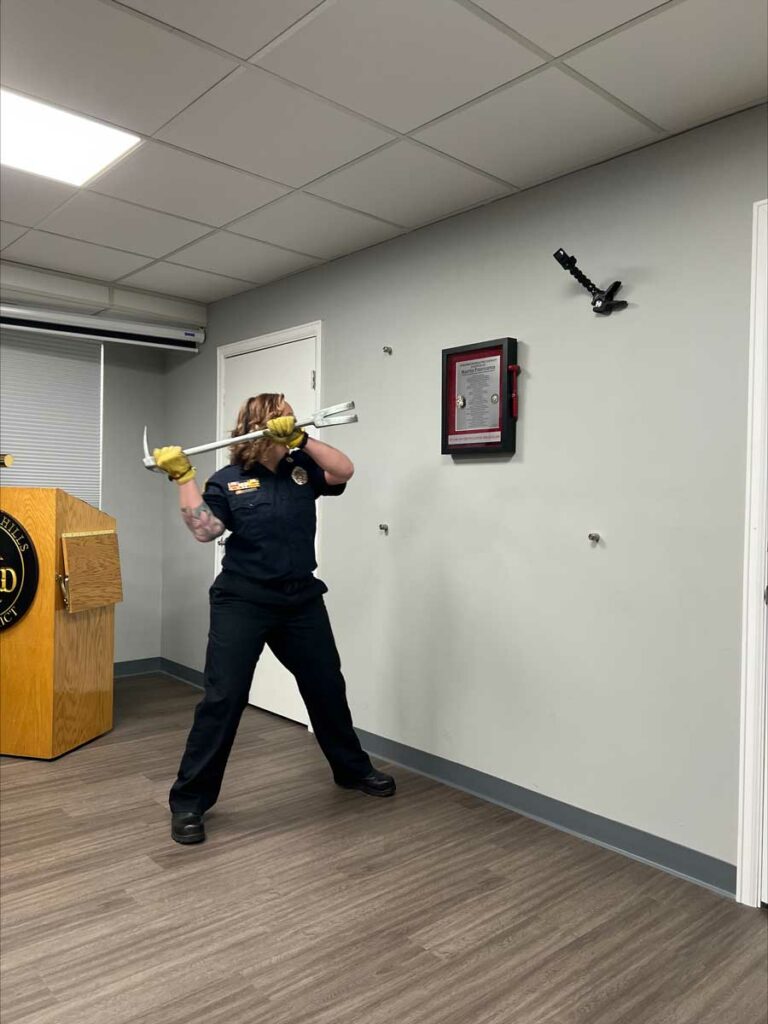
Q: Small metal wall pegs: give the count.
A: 3